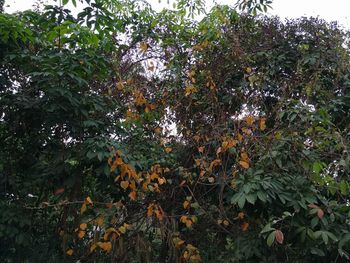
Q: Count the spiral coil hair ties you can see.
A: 0